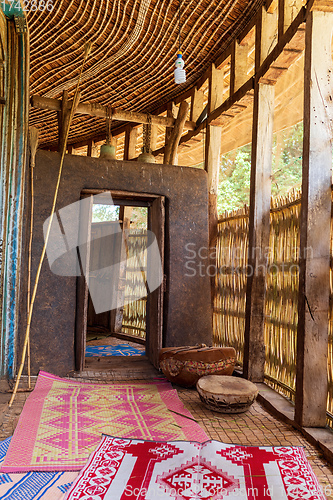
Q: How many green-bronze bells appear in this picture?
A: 2